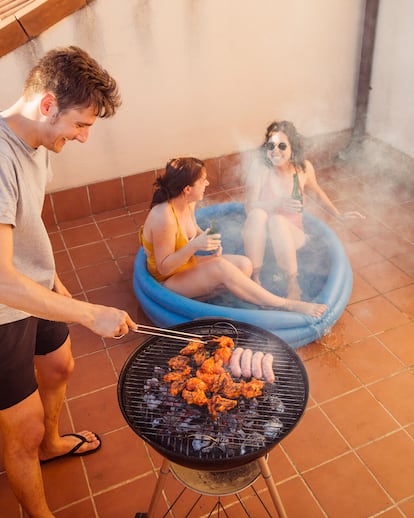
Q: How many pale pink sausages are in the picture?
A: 4